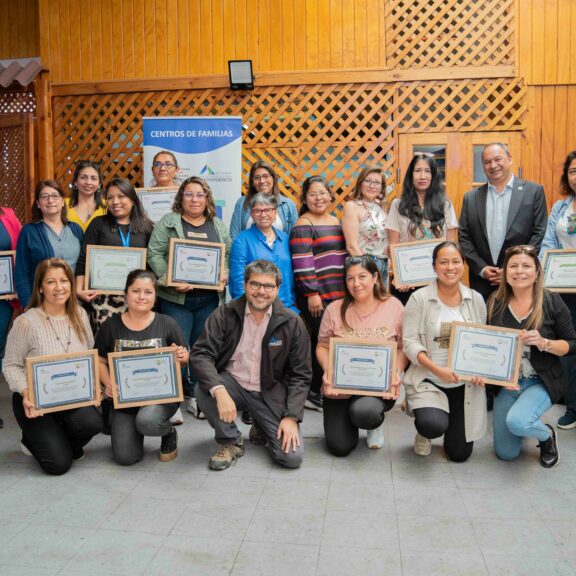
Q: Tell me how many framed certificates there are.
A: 10